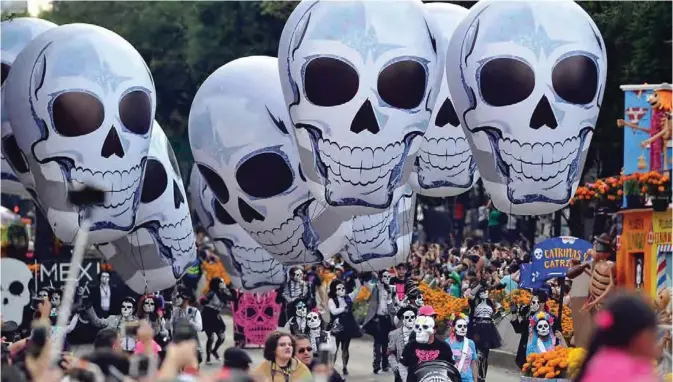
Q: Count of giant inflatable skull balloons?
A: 9